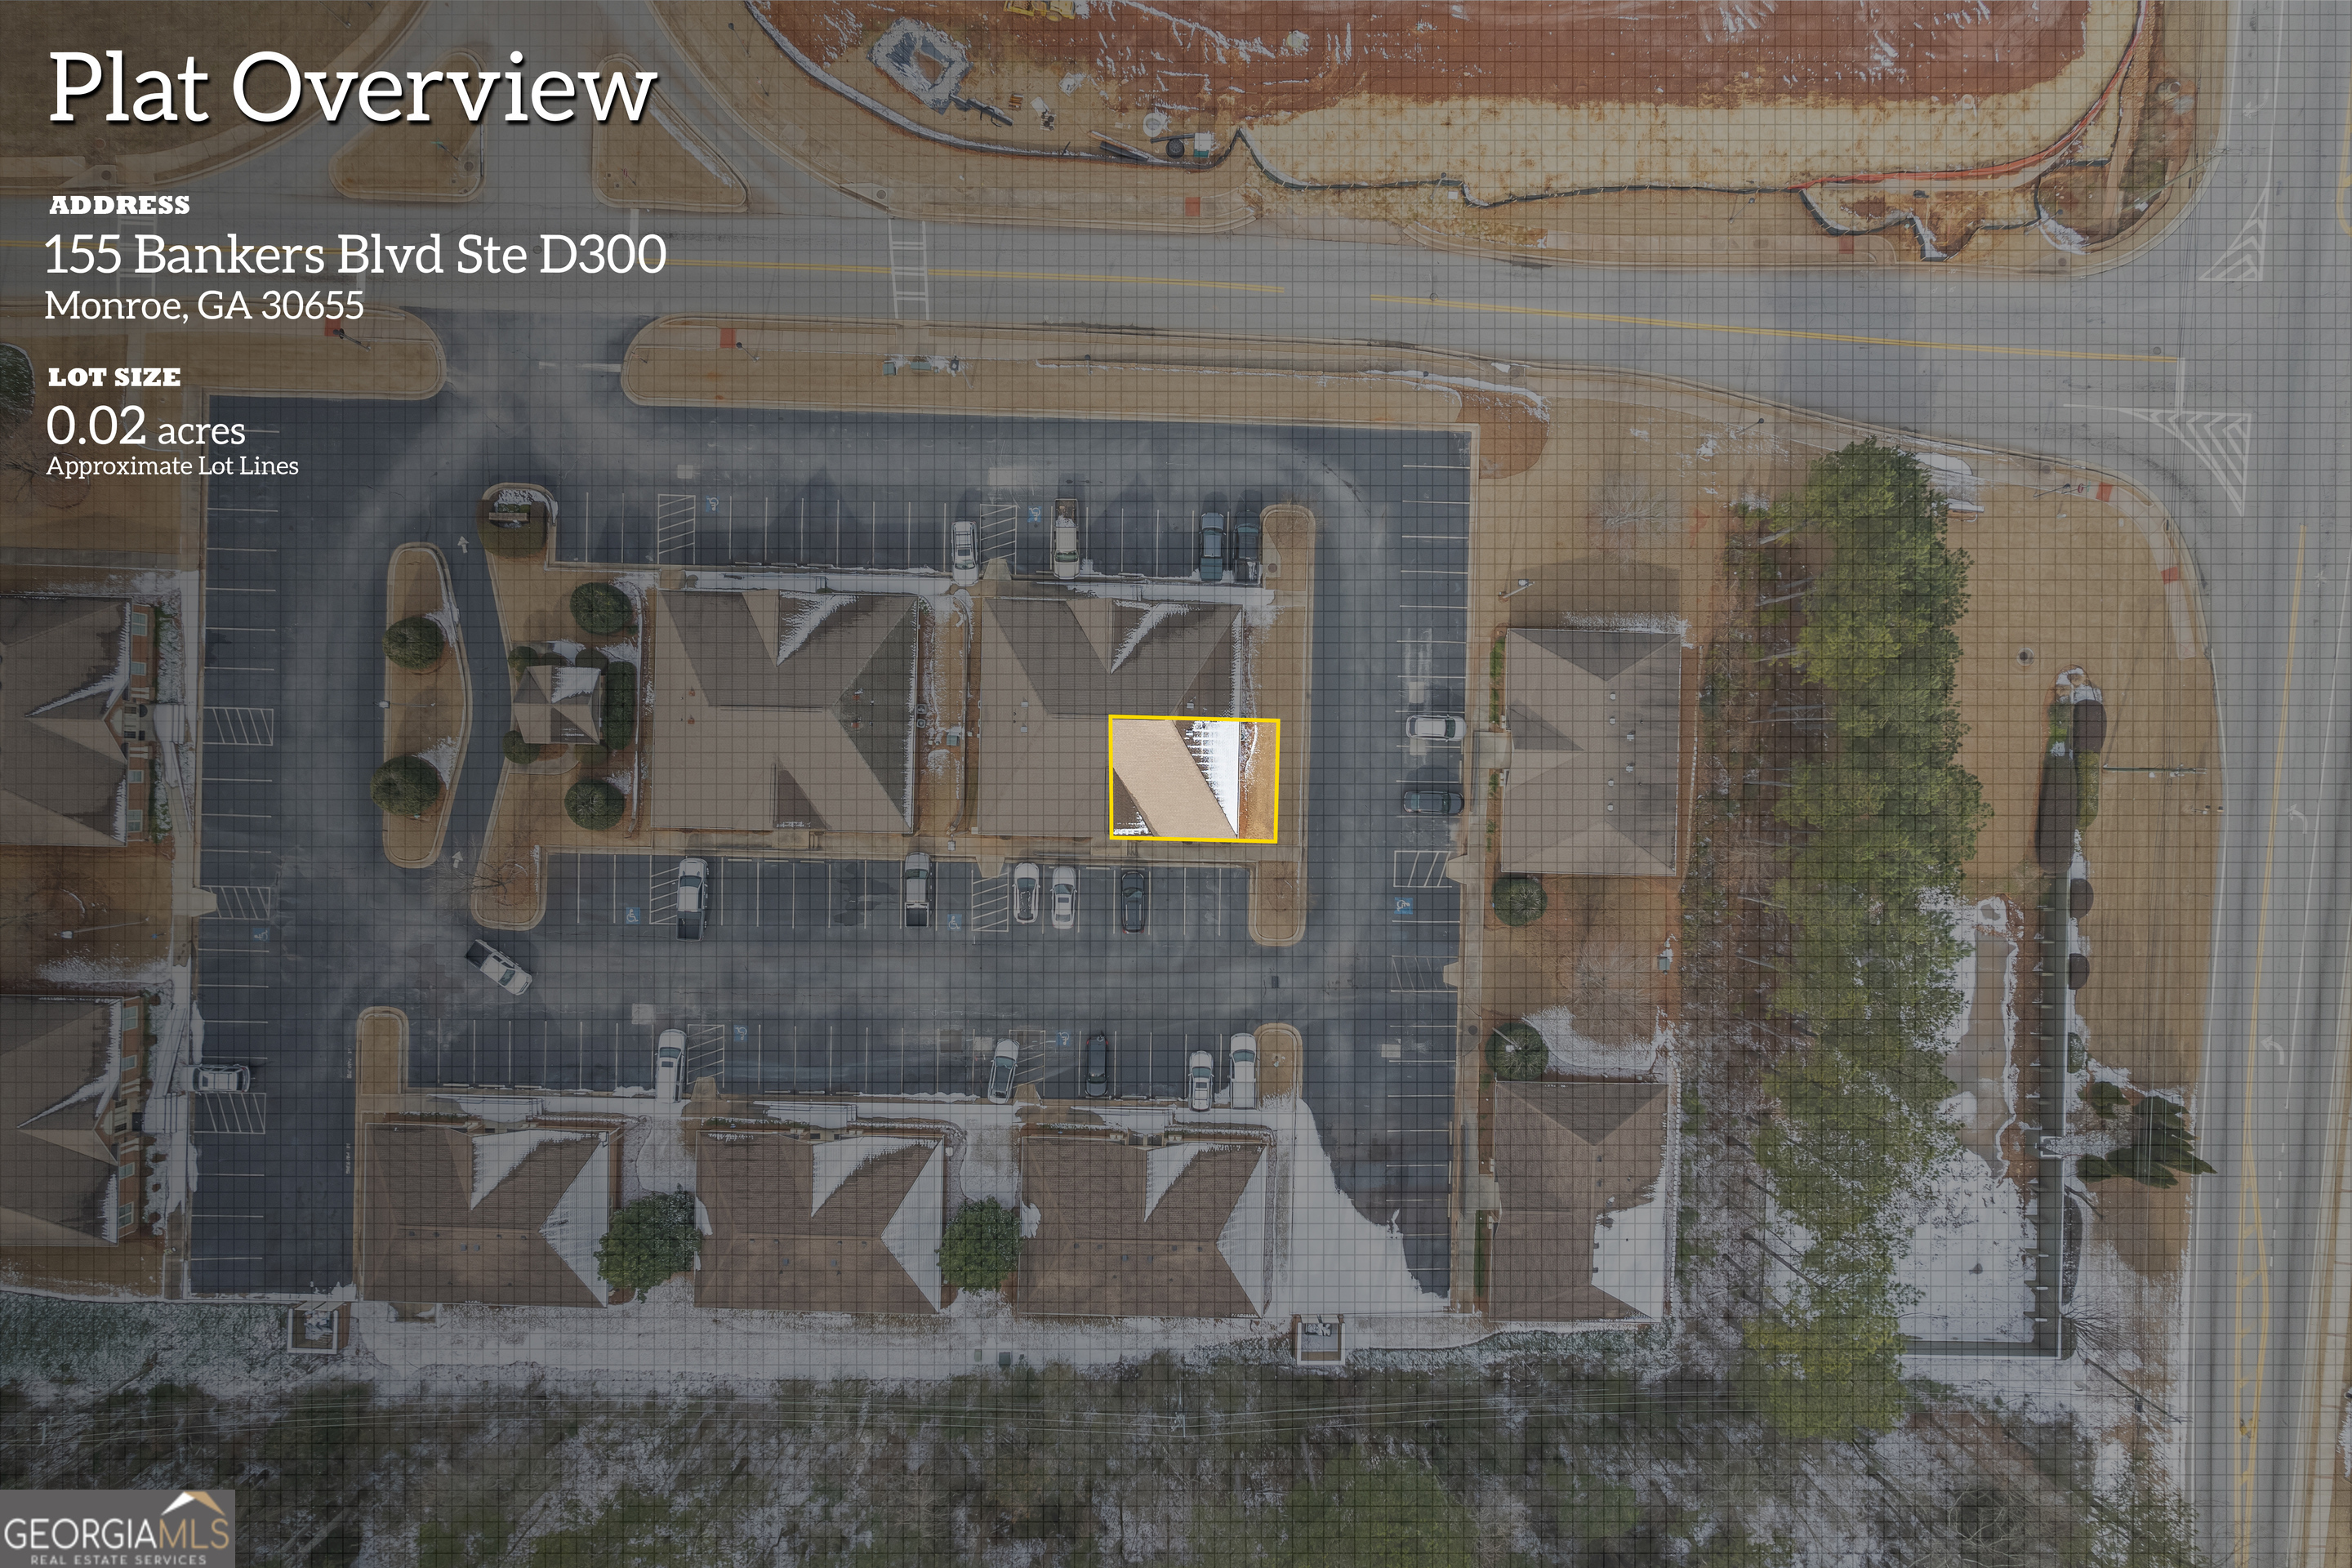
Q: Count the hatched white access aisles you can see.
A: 11